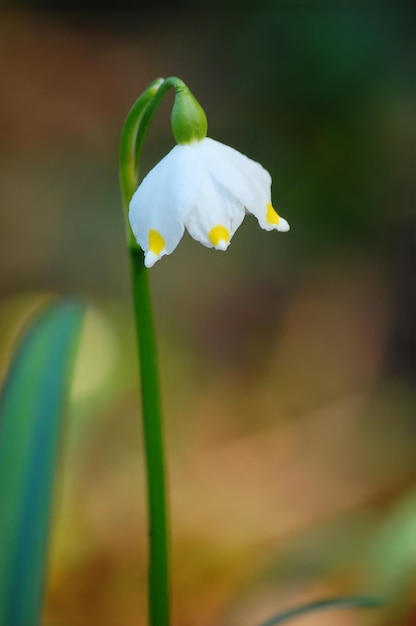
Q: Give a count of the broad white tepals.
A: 3